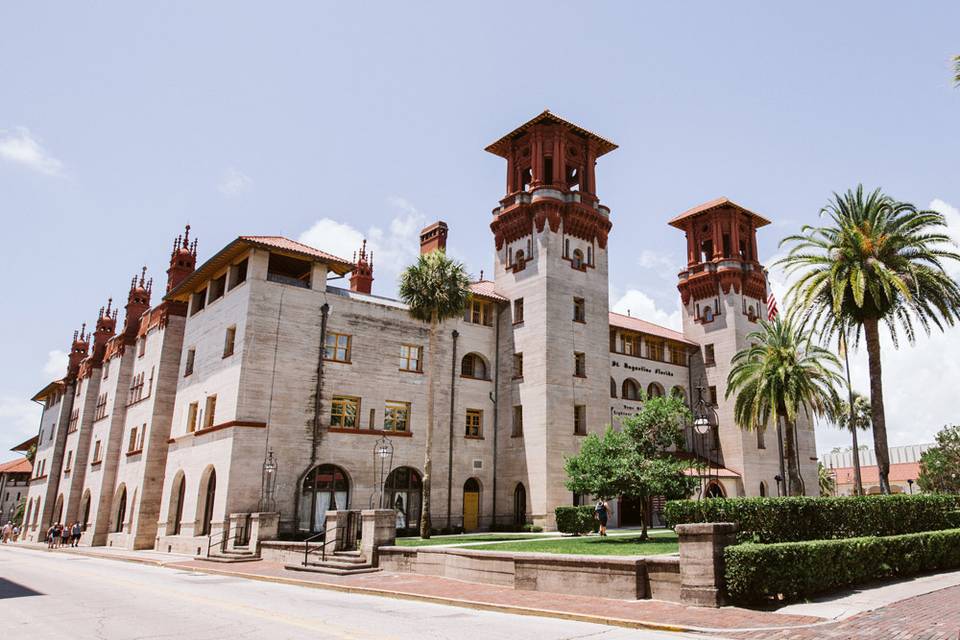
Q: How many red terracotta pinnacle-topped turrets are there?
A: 5